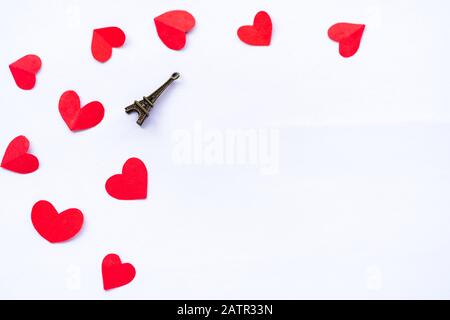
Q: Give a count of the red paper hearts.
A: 10